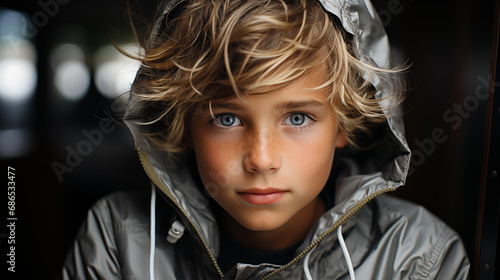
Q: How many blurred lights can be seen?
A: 3